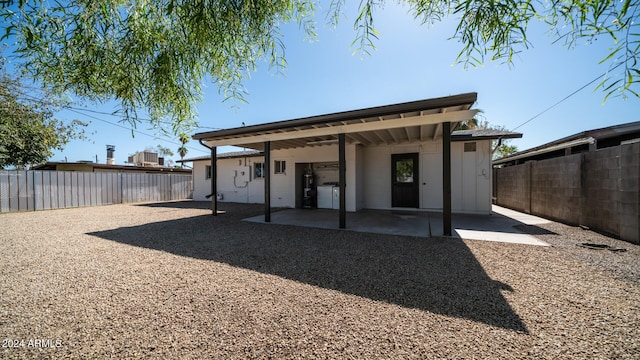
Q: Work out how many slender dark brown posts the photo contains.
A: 4